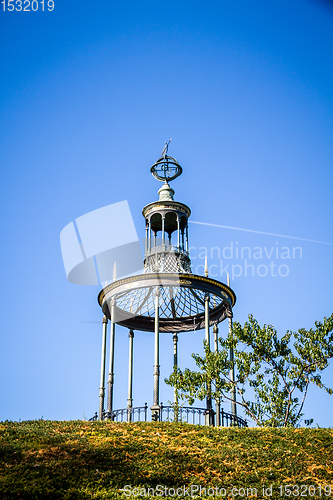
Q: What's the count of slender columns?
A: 8